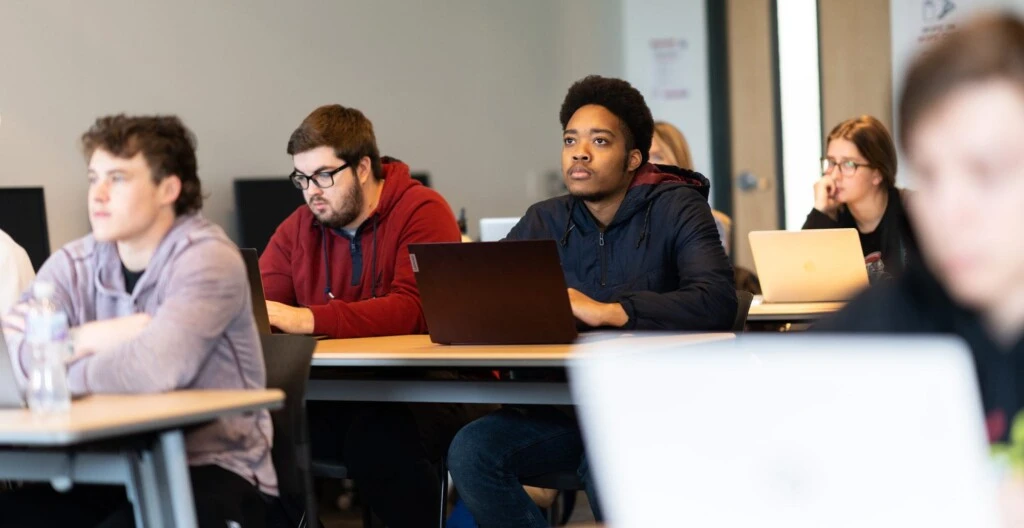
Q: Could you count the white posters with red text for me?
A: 2